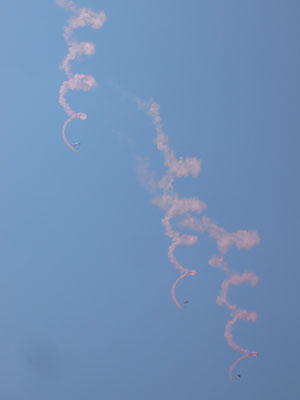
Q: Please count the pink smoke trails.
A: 3